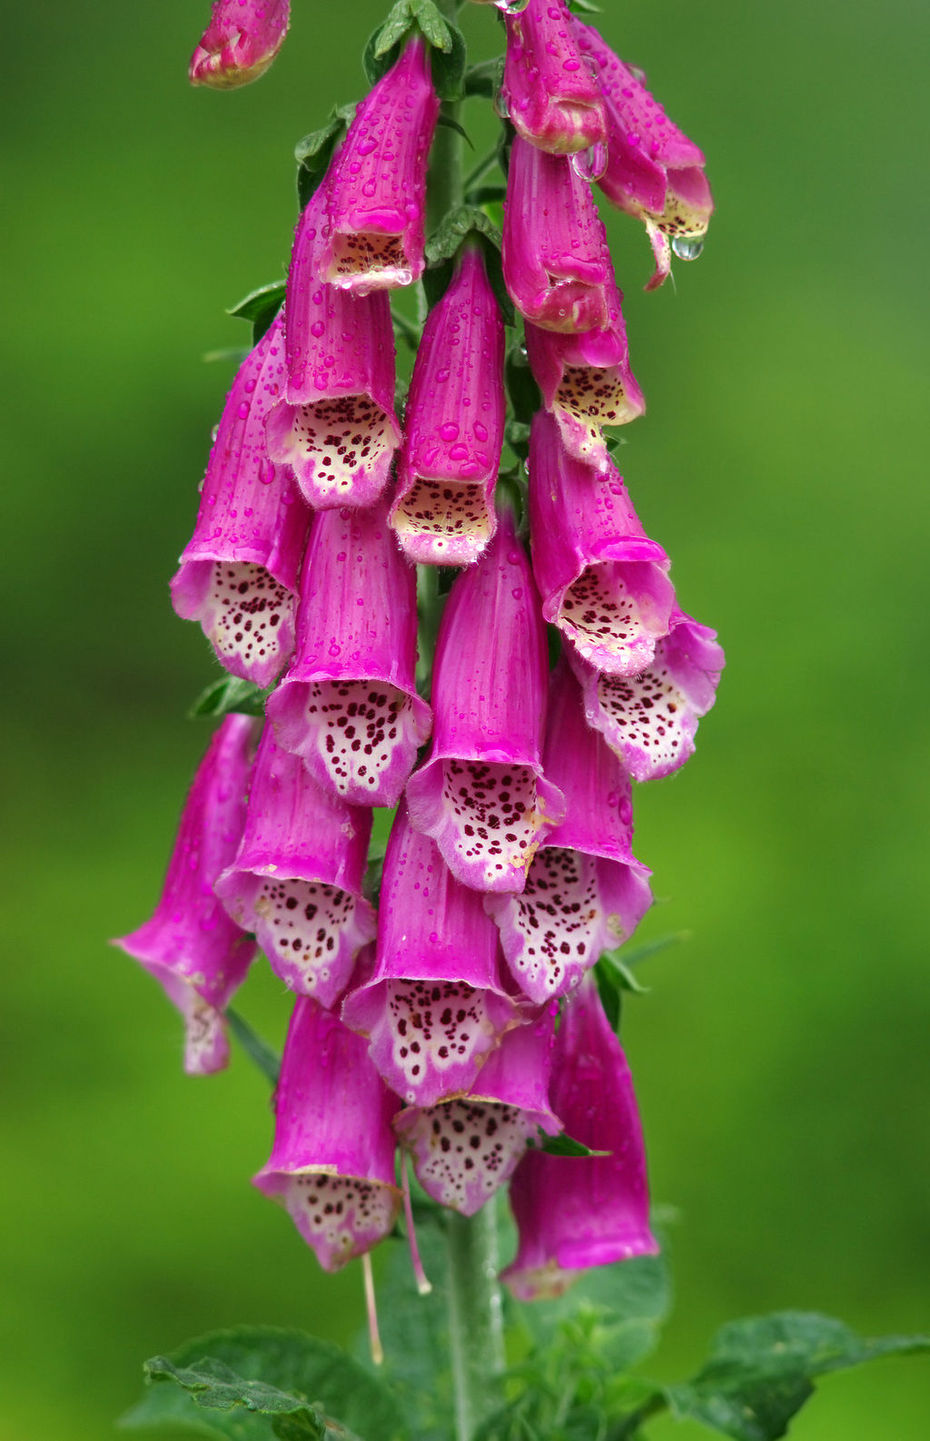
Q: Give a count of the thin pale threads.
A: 2